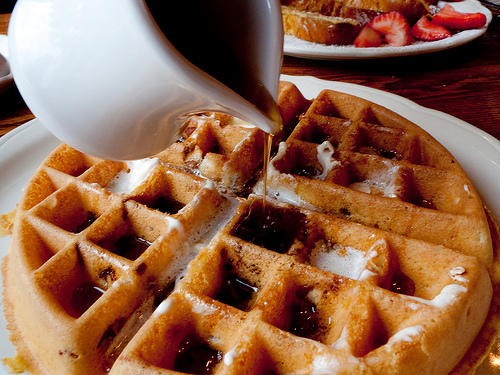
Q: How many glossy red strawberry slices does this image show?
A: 4